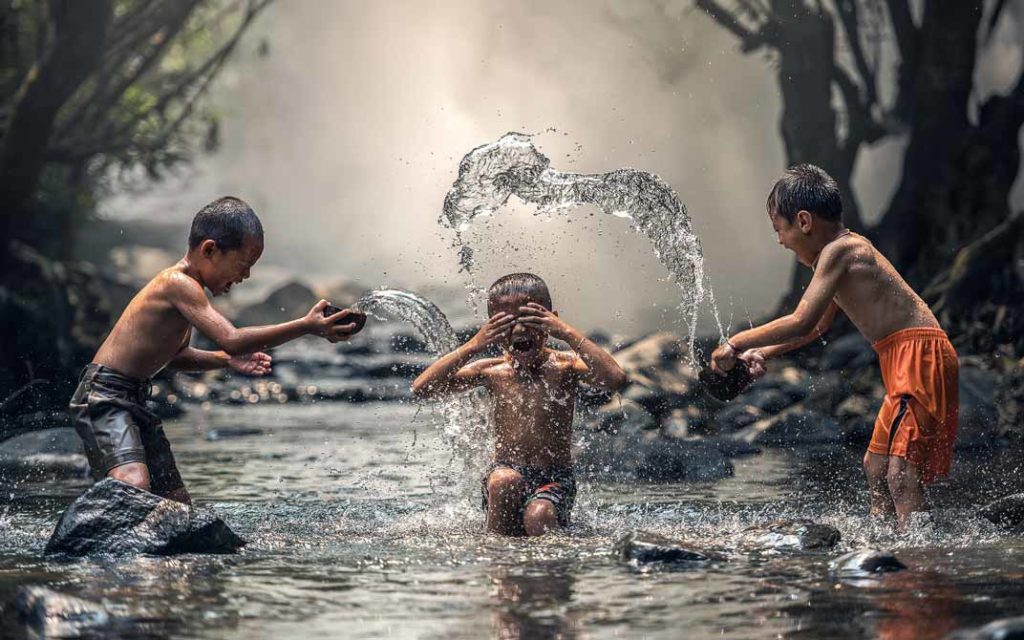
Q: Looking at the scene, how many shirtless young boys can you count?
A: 3